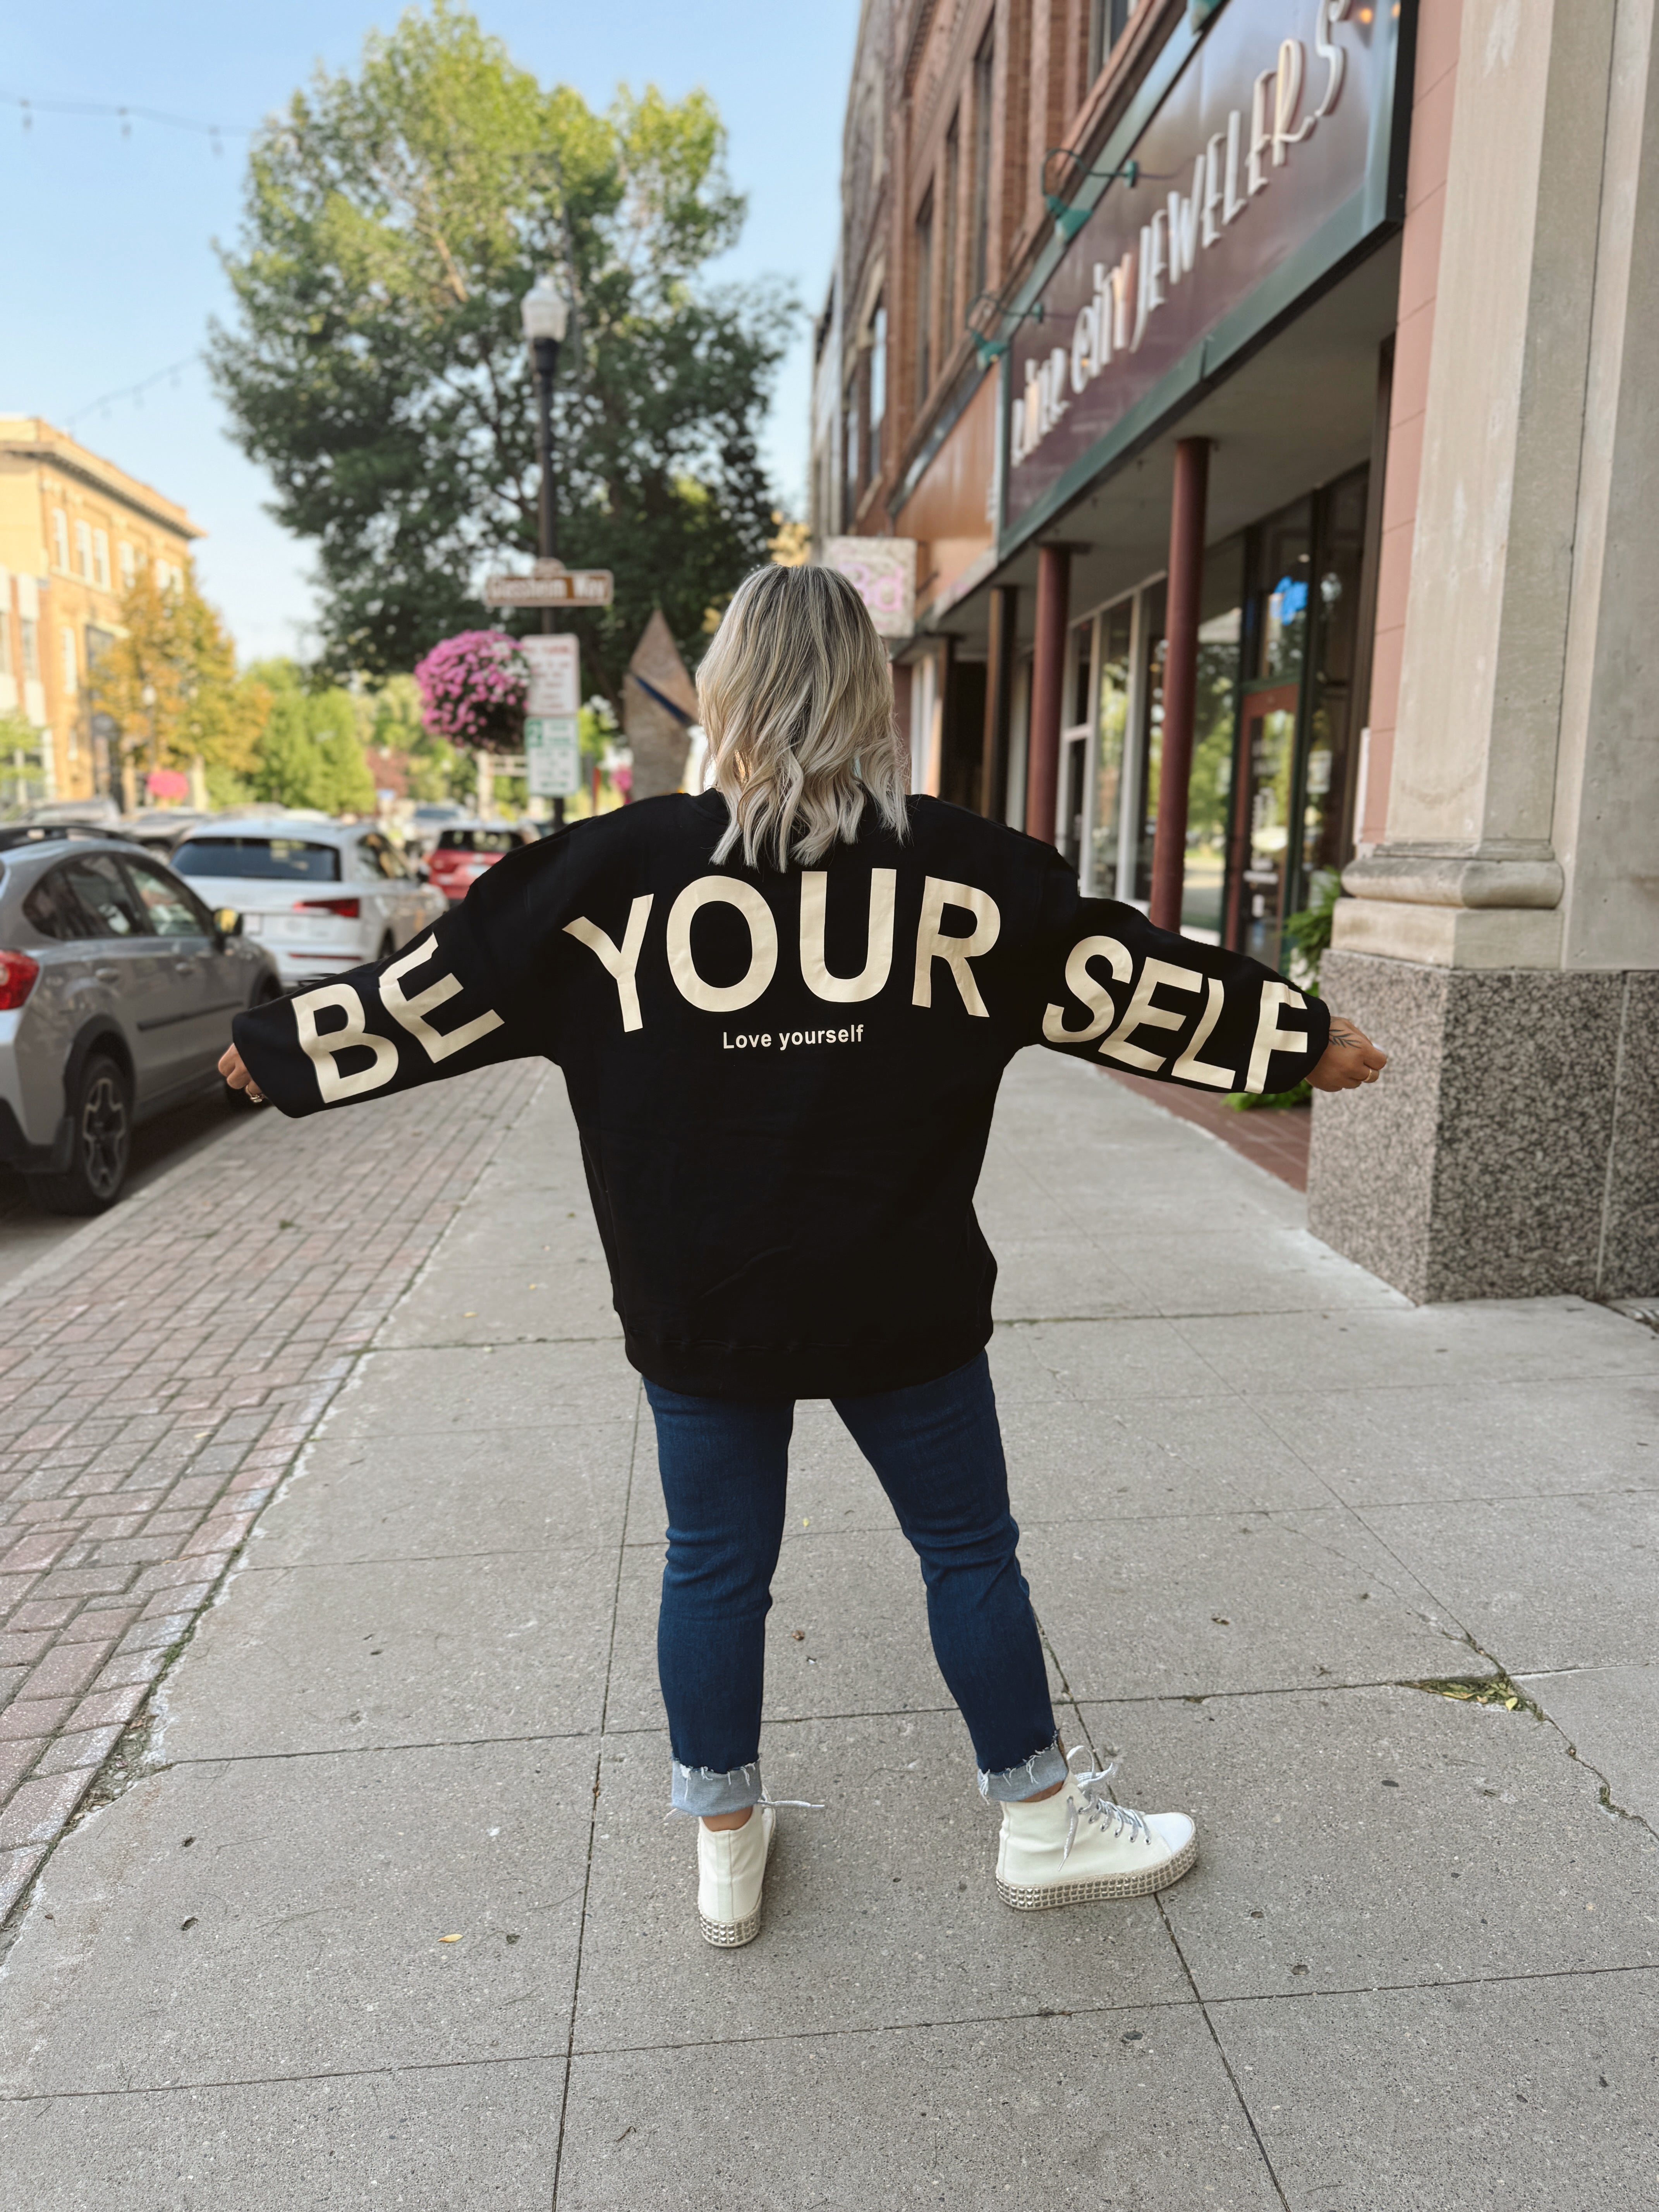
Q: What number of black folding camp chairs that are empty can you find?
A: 0